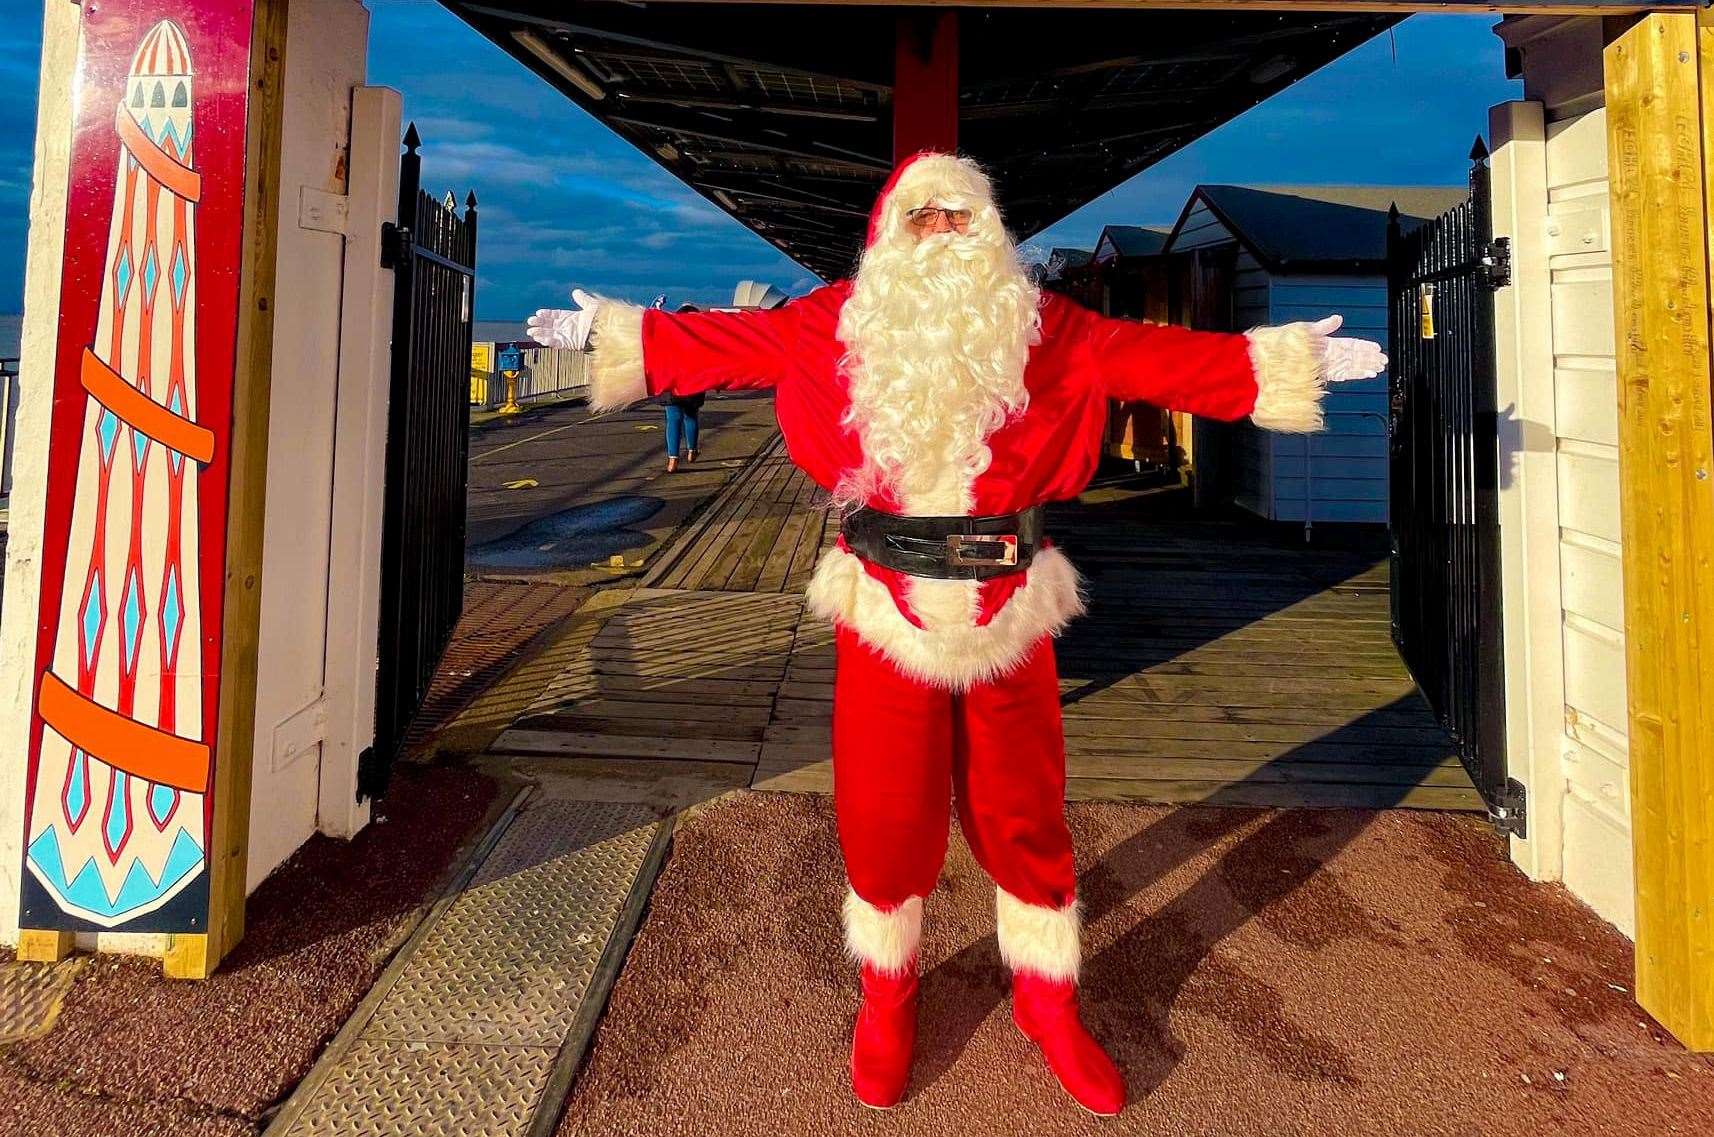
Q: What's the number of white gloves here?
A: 2